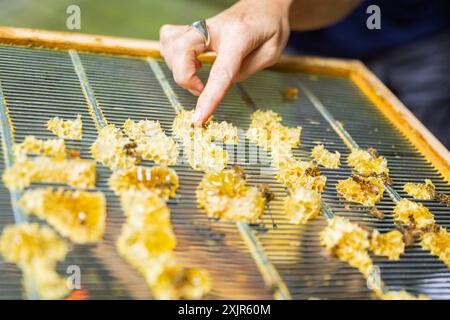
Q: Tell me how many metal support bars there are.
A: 5